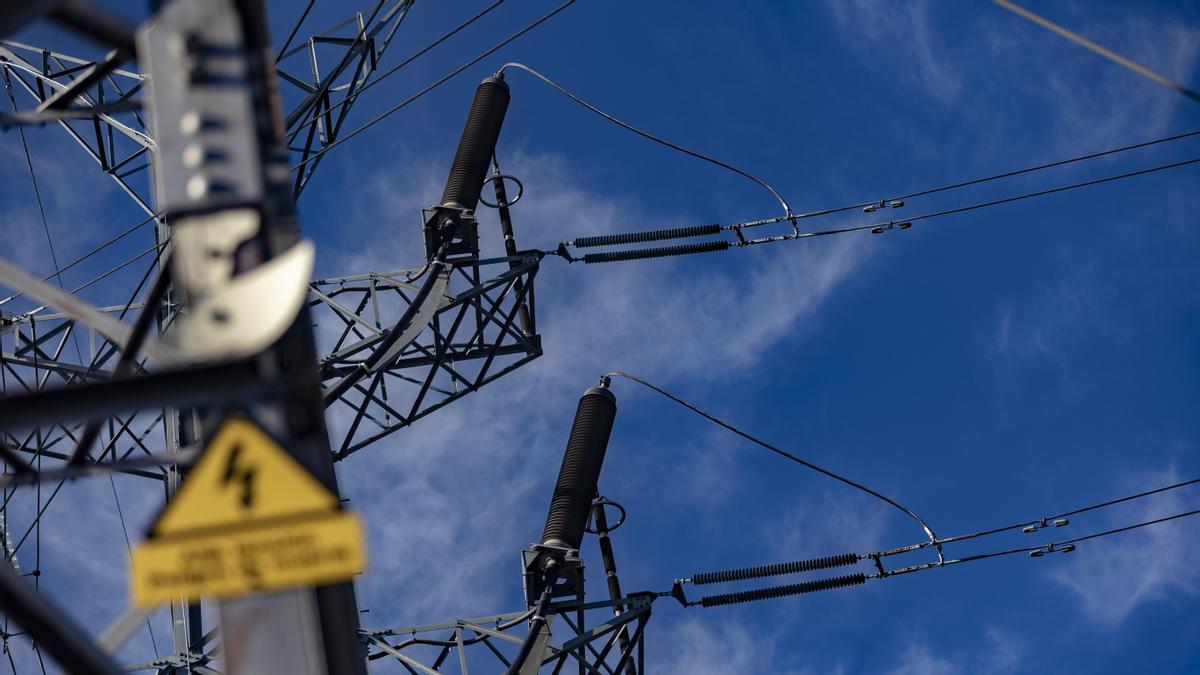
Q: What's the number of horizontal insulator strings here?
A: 4